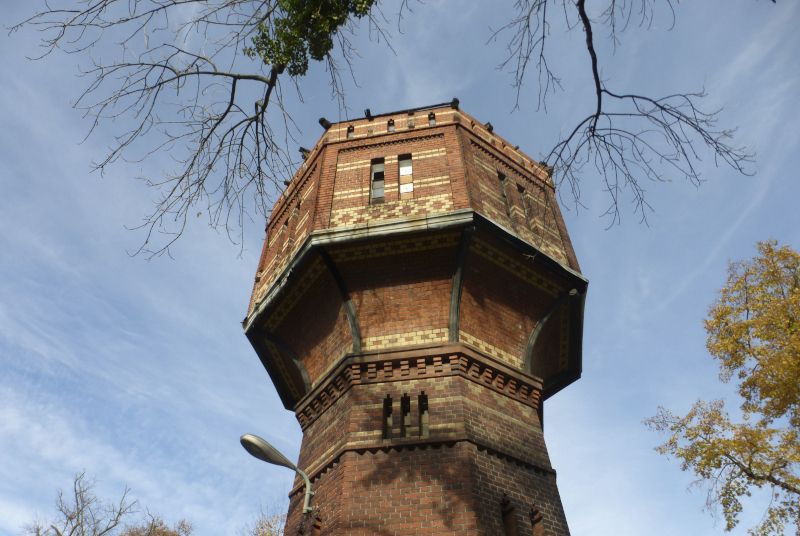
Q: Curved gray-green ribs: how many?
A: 4